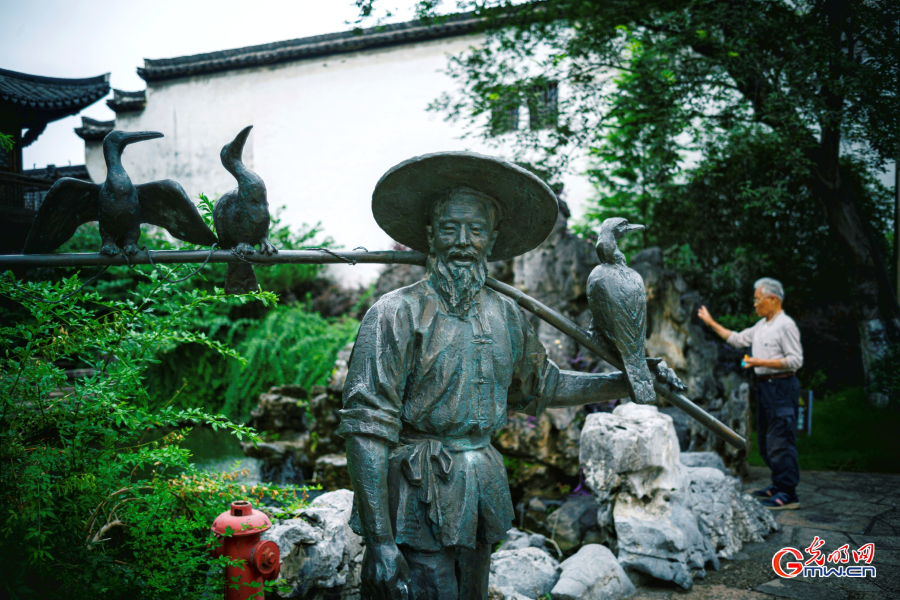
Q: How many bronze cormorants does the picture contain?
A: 3